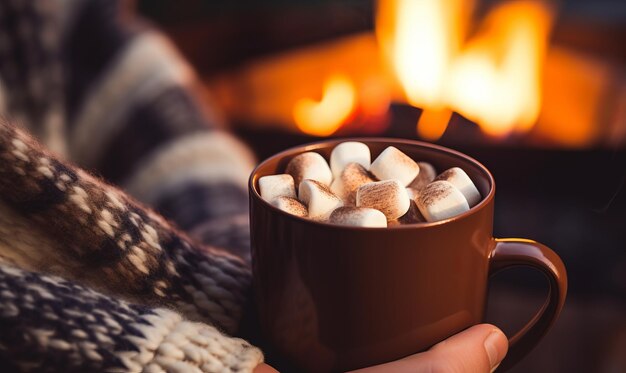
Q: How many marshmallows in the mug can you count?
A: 12